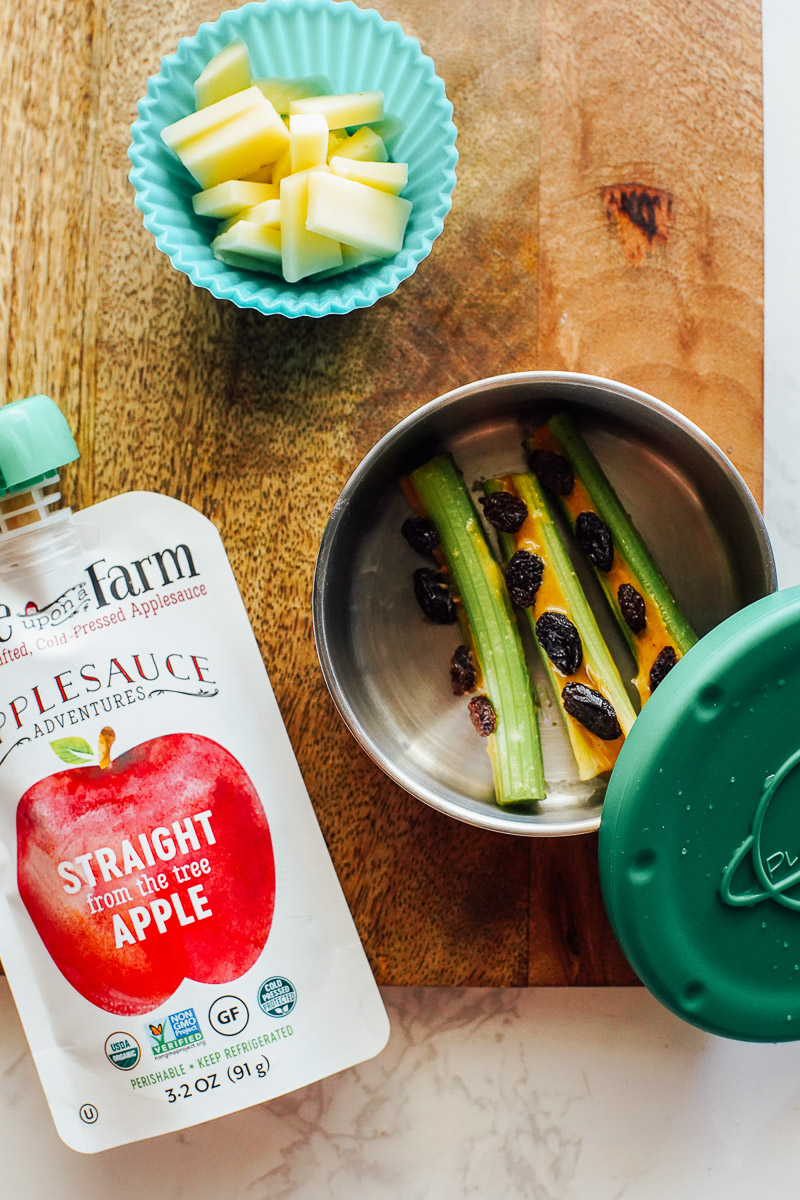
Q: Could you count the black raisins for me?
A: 12